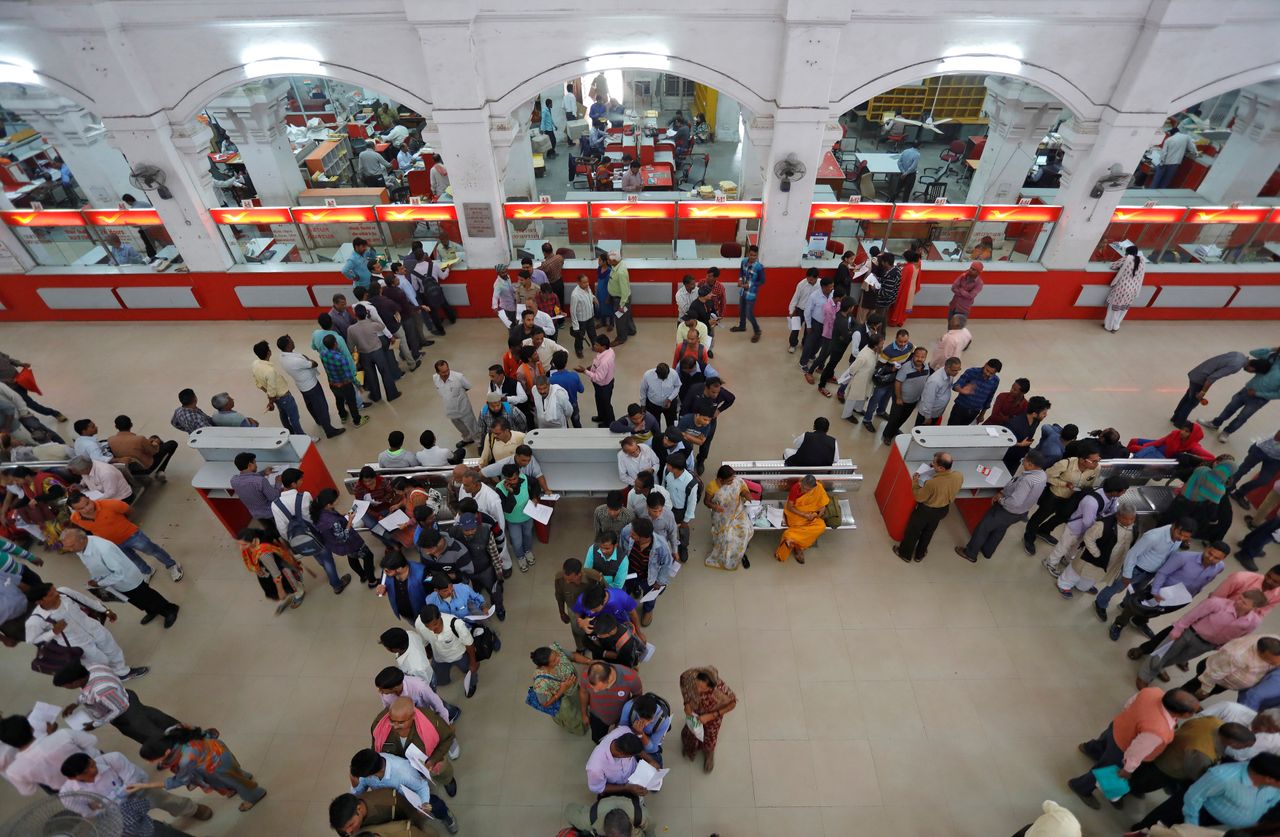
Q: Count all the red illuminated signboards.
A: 14